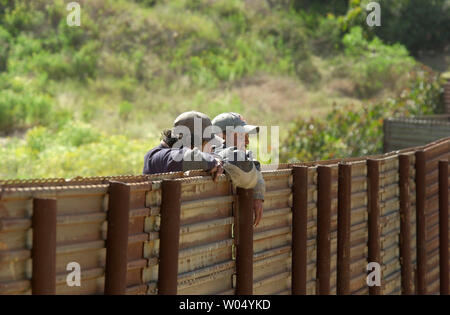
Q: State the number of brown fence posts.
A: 11